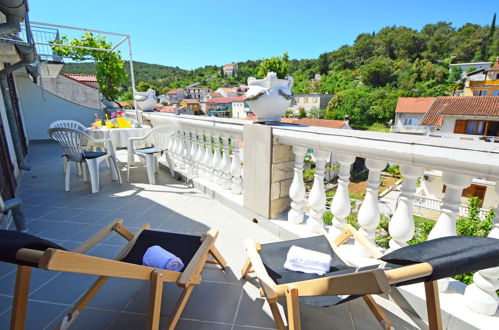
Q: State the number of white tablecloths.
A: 1